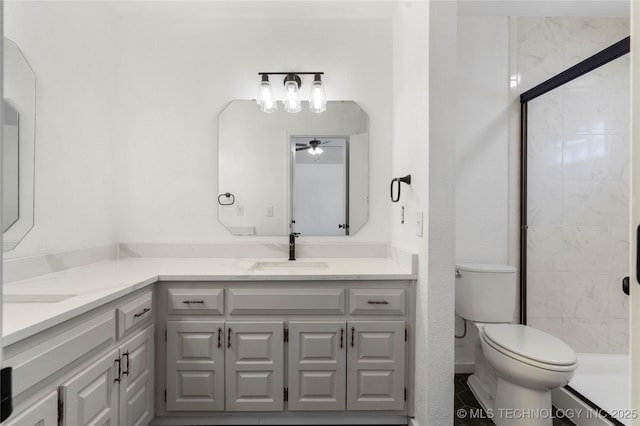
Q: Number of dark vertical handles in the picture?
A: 6